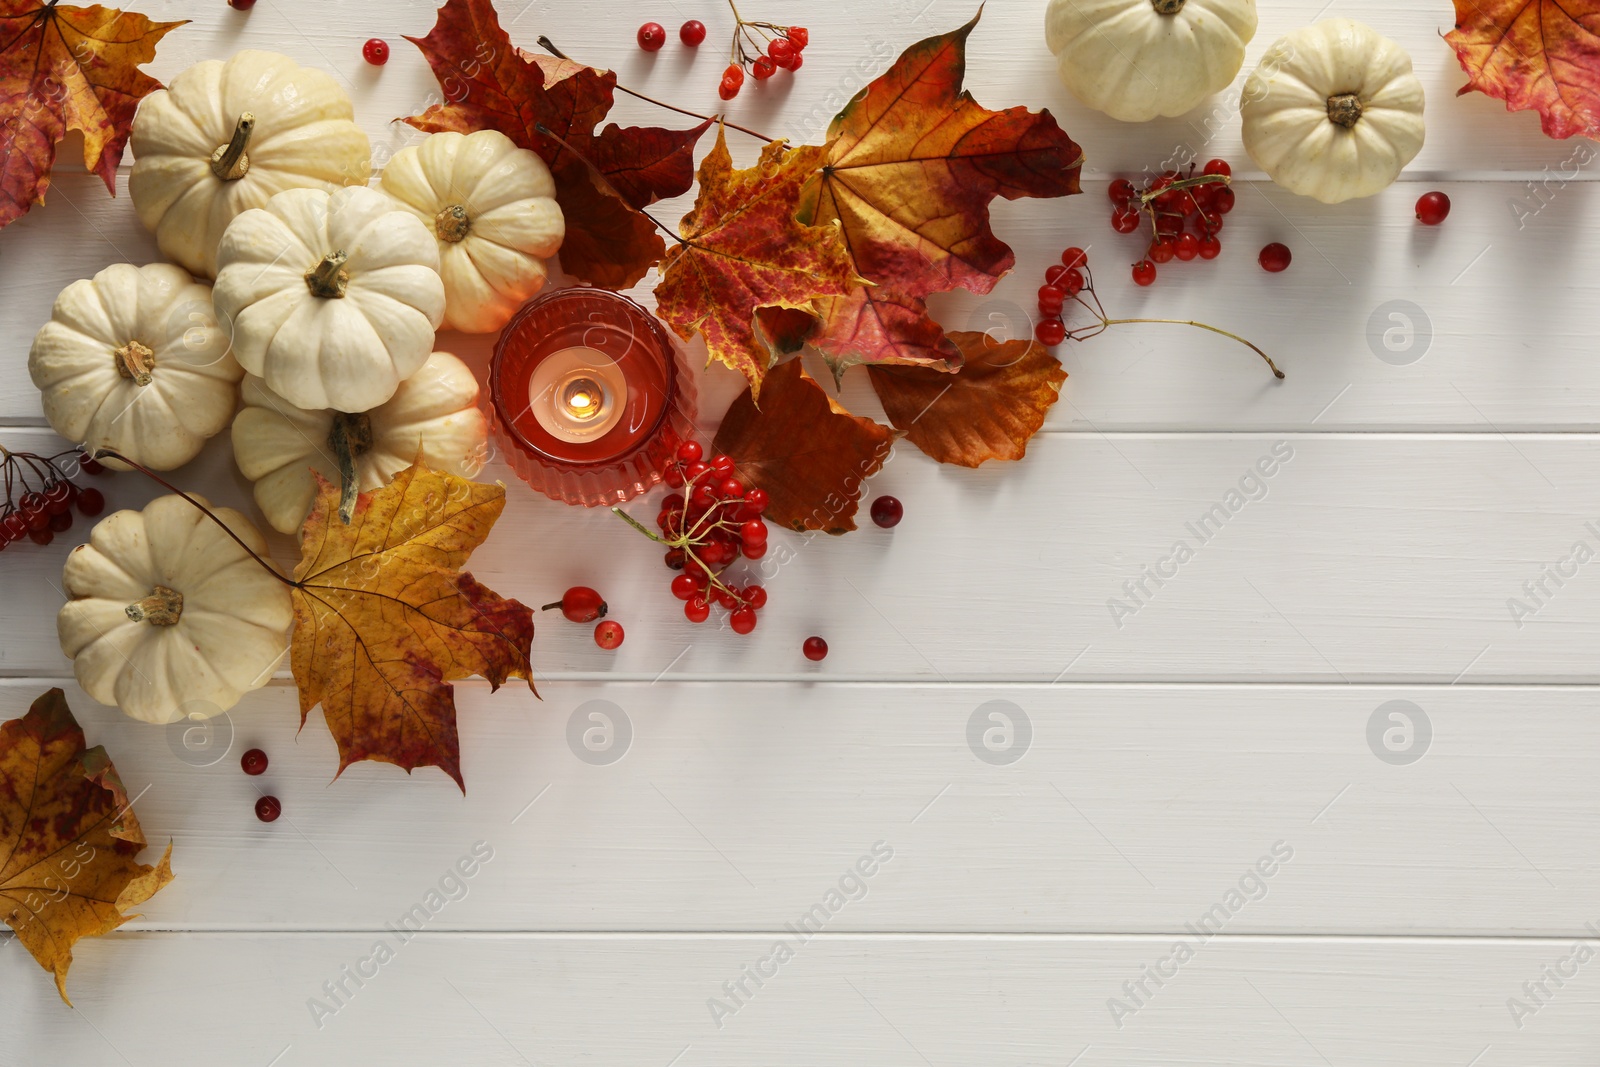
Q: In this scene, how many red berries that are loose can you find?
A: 12